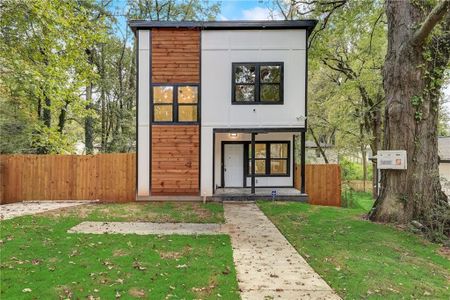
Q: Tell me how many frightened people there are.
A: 0